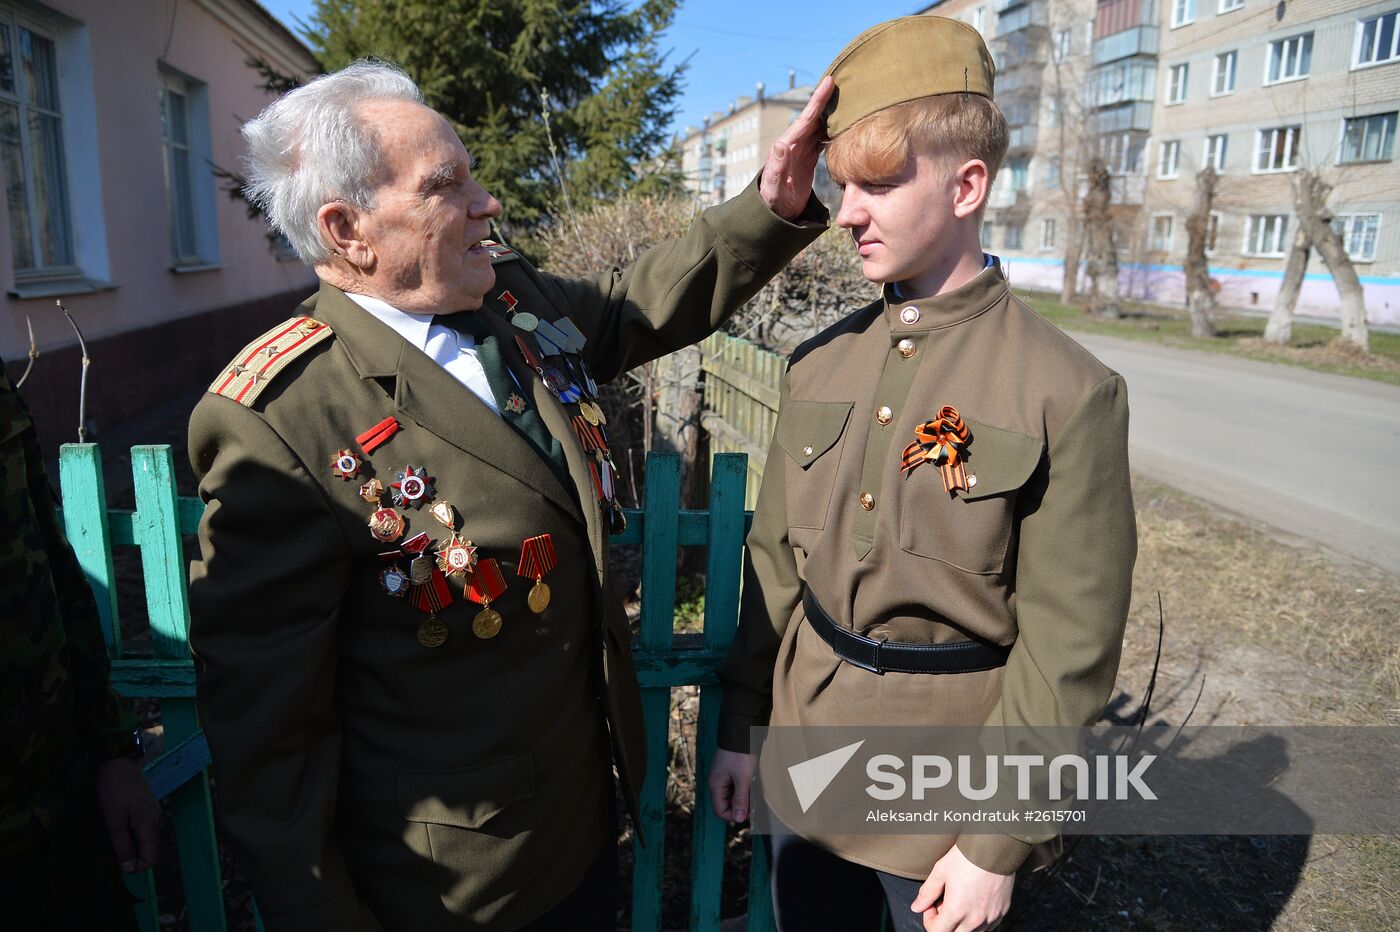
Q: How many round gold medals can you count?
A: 5